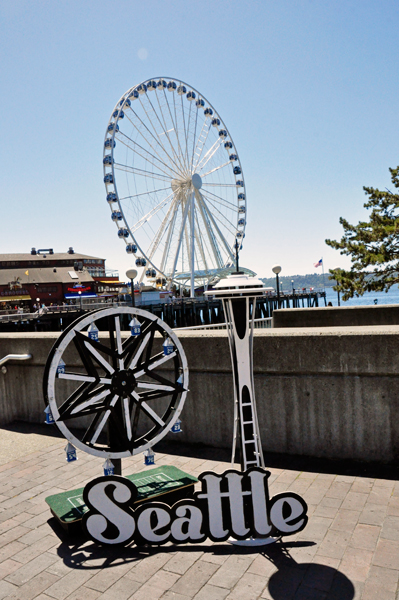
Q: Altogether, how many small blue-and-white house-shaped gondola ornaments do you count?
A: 10